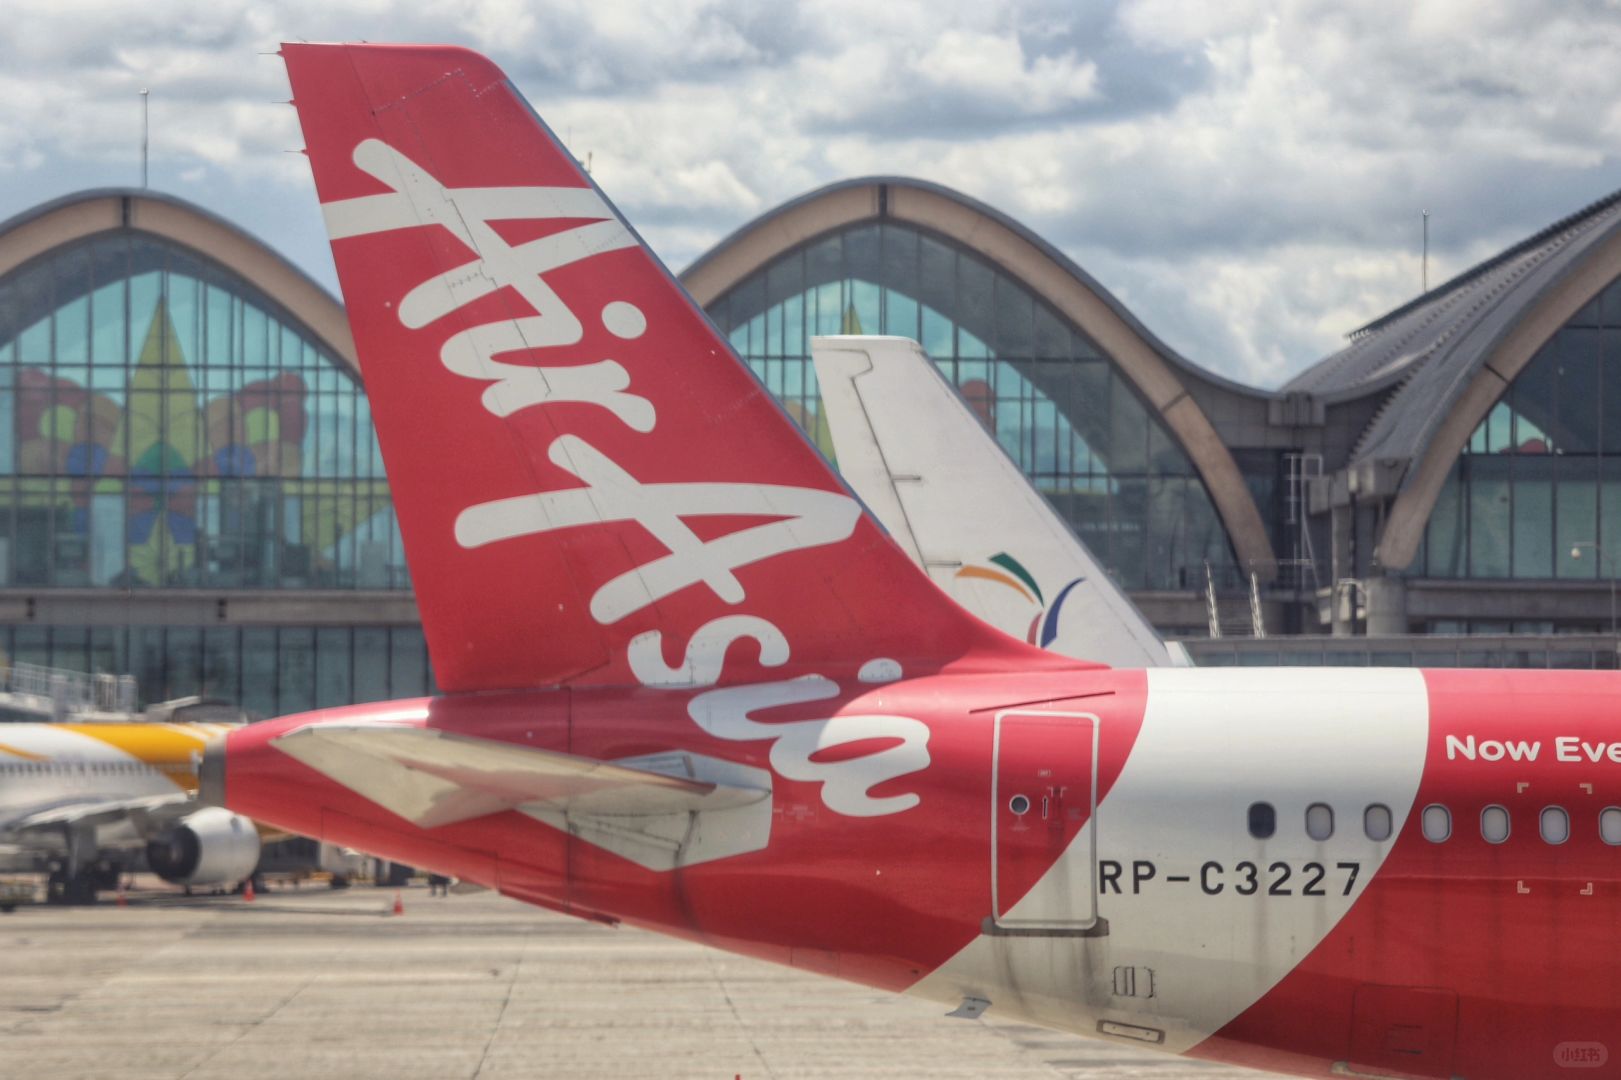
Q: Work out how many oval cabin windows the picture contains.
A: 7